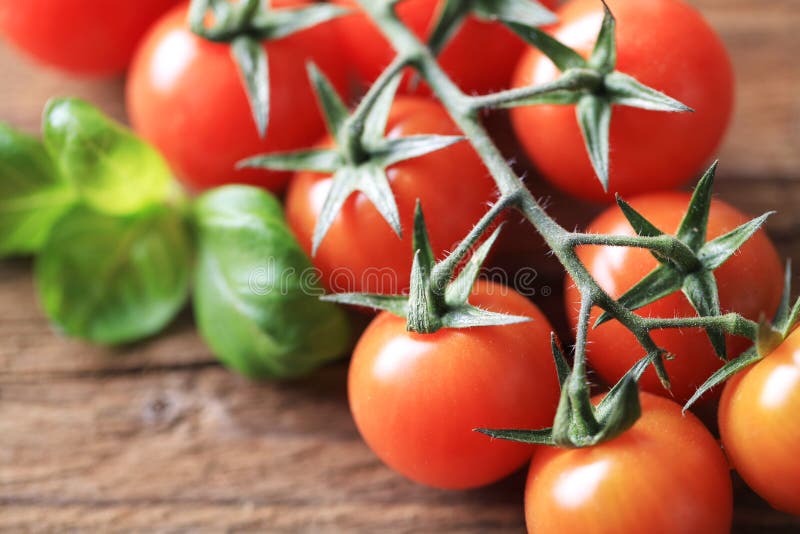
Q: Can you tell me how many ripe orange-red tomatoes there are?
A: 9